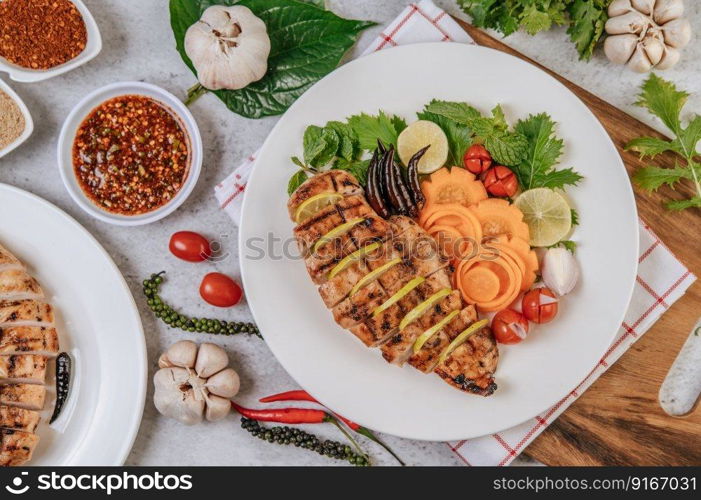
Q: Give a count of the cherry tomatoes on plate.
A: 4